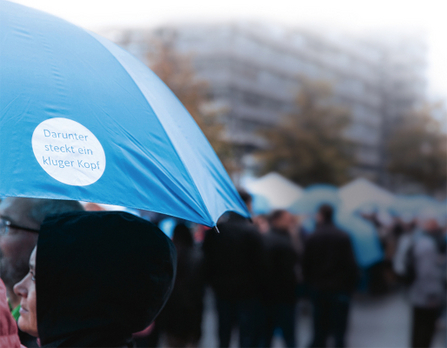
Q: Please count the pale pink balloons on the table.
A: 0